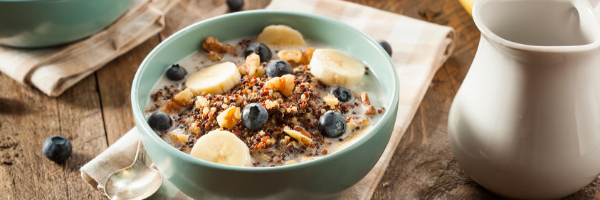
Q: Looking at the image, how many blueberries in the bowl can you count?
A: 7